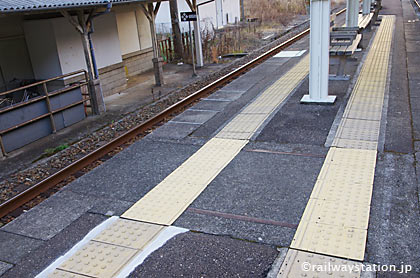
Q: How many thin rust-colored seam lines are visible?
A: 2